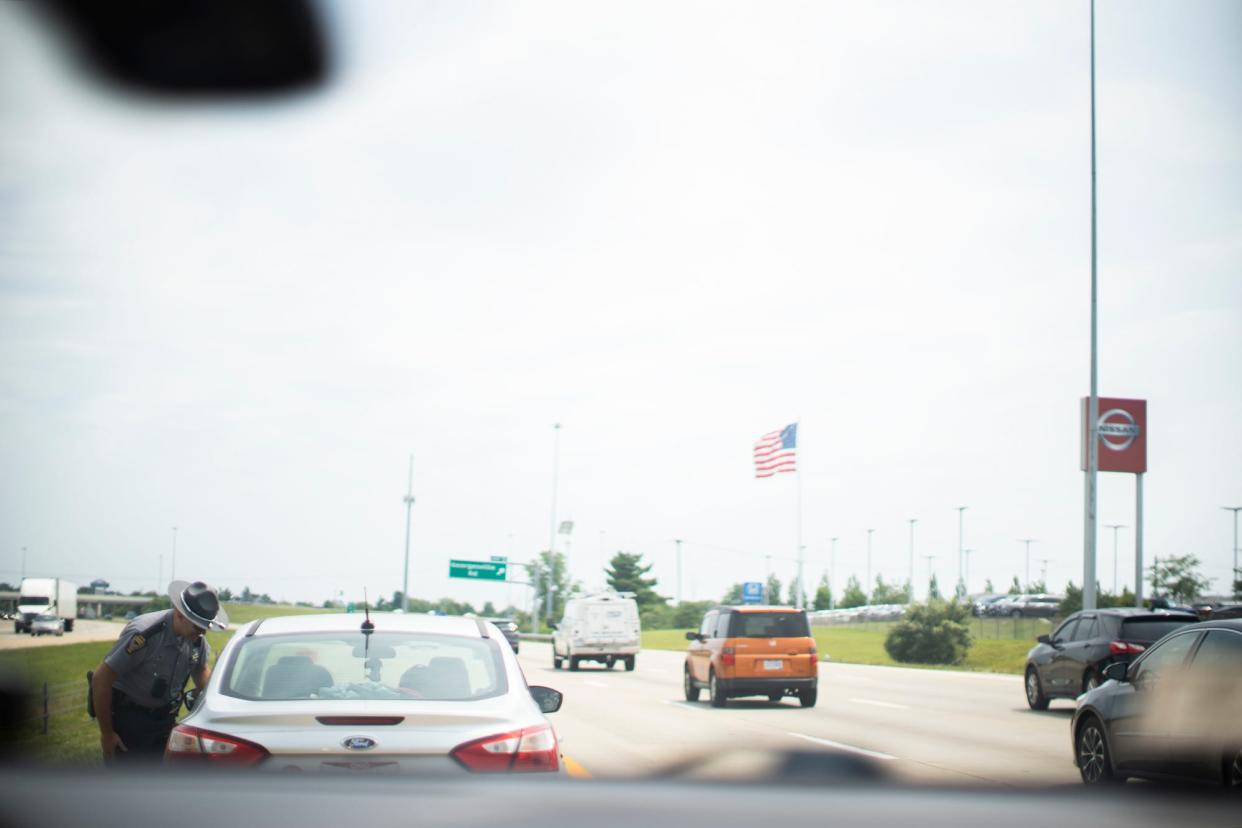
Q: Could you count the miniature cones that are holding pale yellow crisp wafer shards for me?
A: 0